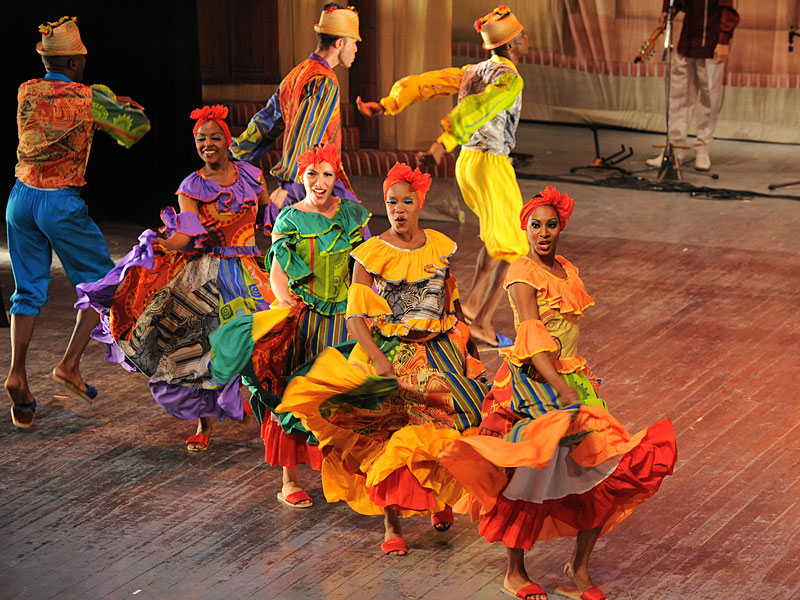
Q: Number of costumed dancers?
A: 7